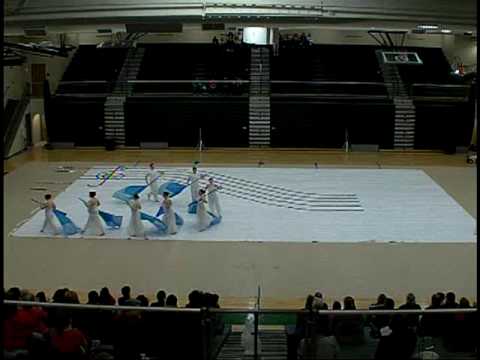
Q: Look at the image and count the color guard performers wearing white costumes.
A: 8